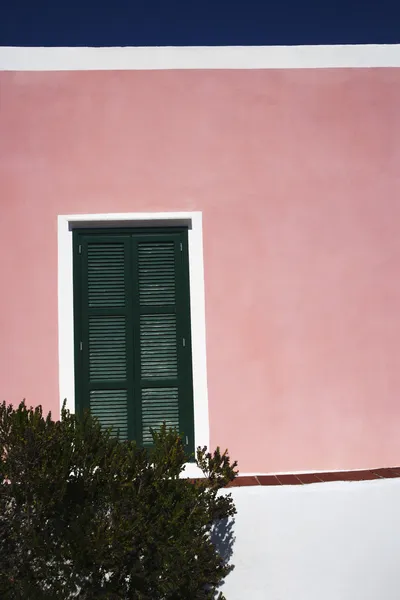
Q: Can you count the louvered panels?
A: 6